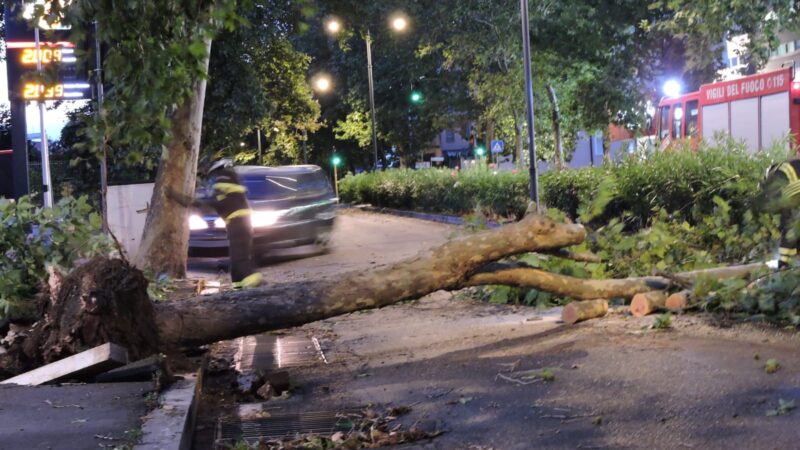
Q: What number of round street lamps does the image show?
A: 3